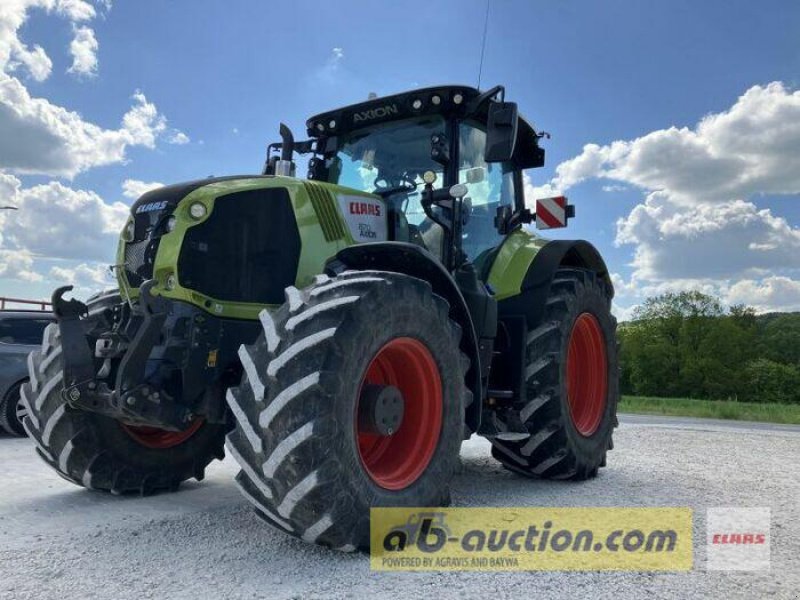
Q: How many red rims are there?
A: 3